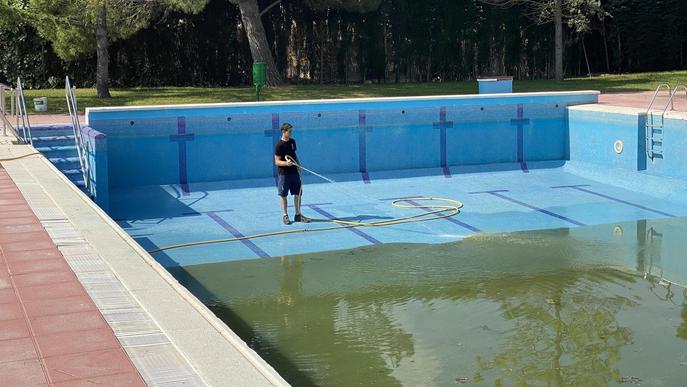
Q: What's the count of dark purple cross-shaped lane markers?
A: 5